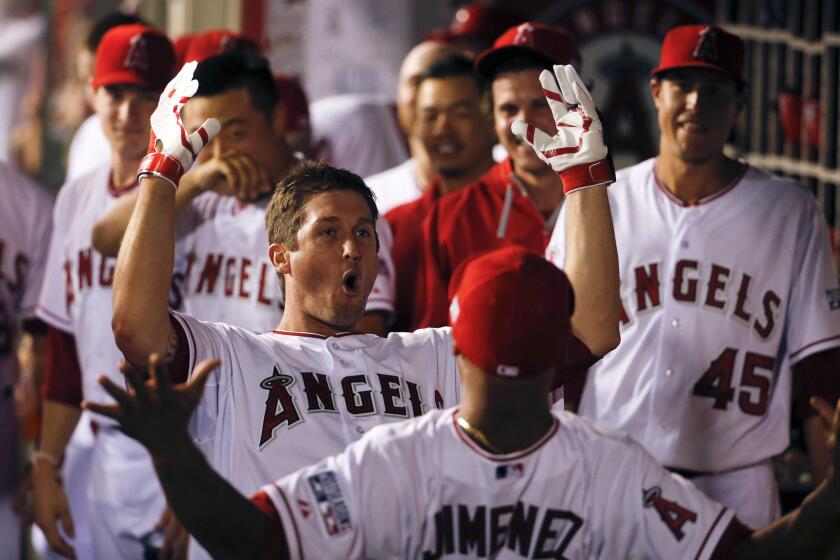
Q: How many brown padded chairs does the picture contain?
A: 0